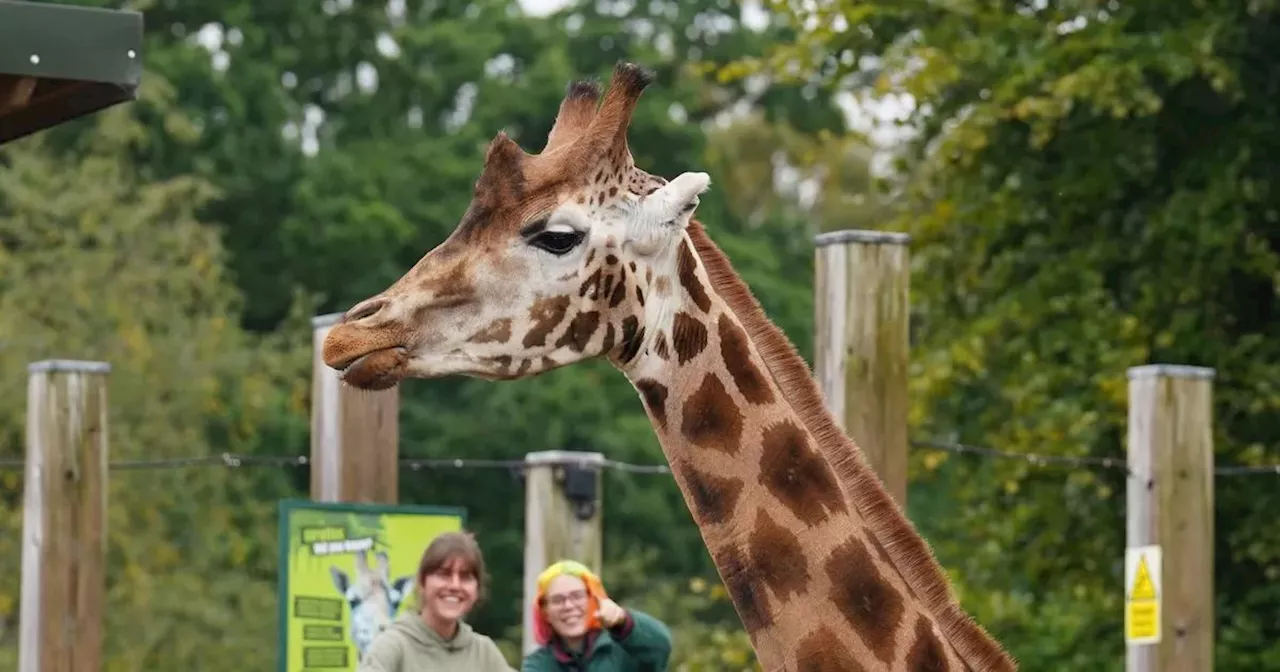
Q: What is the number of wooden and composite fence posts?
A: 5